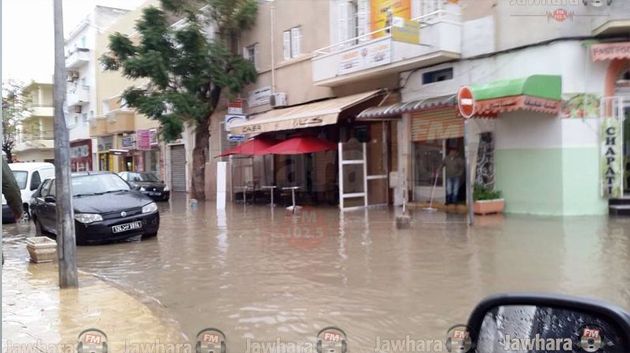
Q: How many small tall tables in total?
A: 3